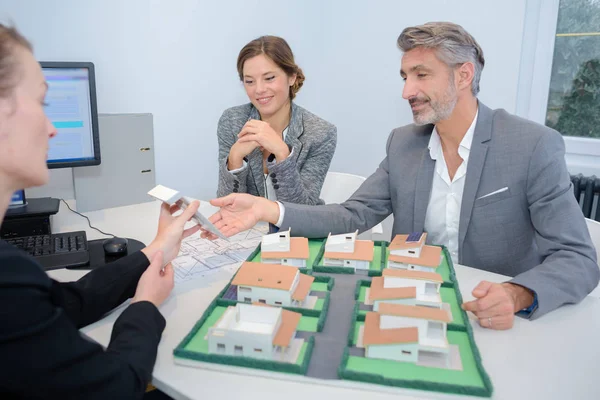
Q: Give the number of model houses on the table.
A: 7